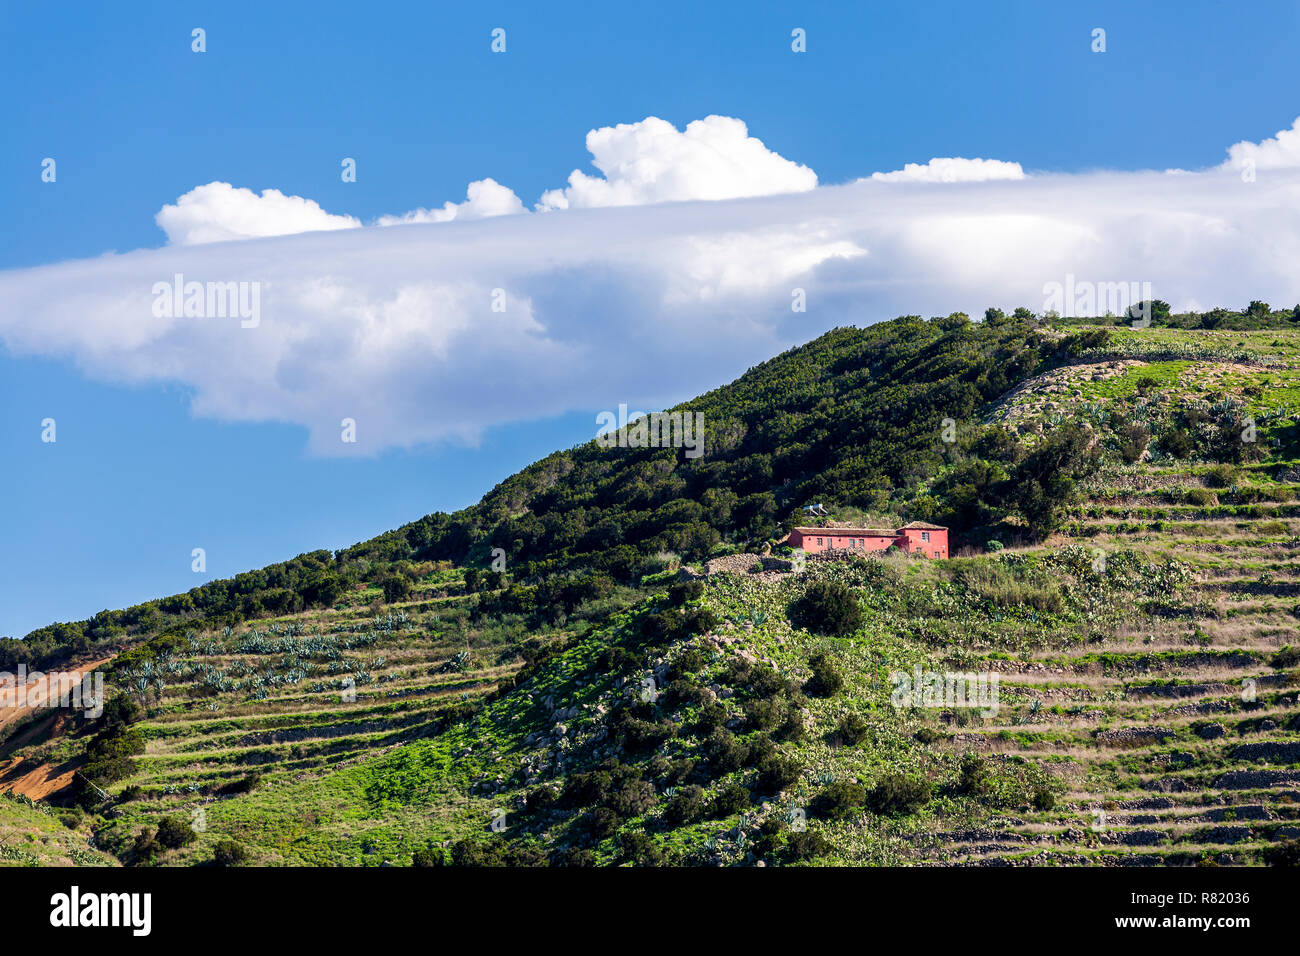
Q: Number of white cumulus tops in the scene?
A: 5